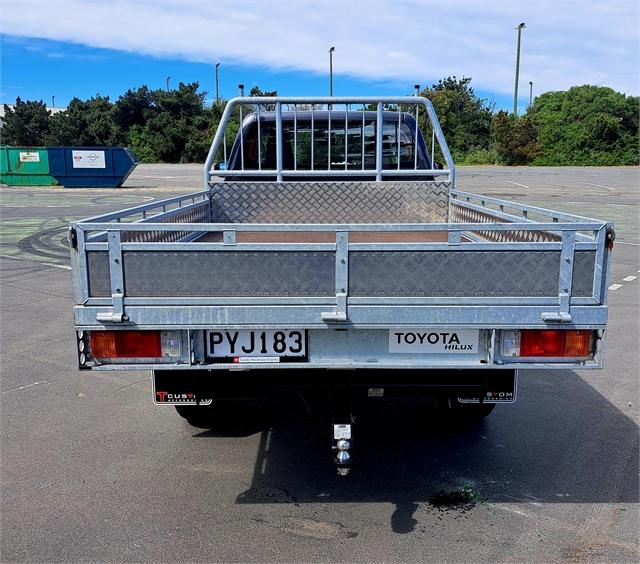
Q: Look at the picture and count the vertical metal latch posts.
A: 3